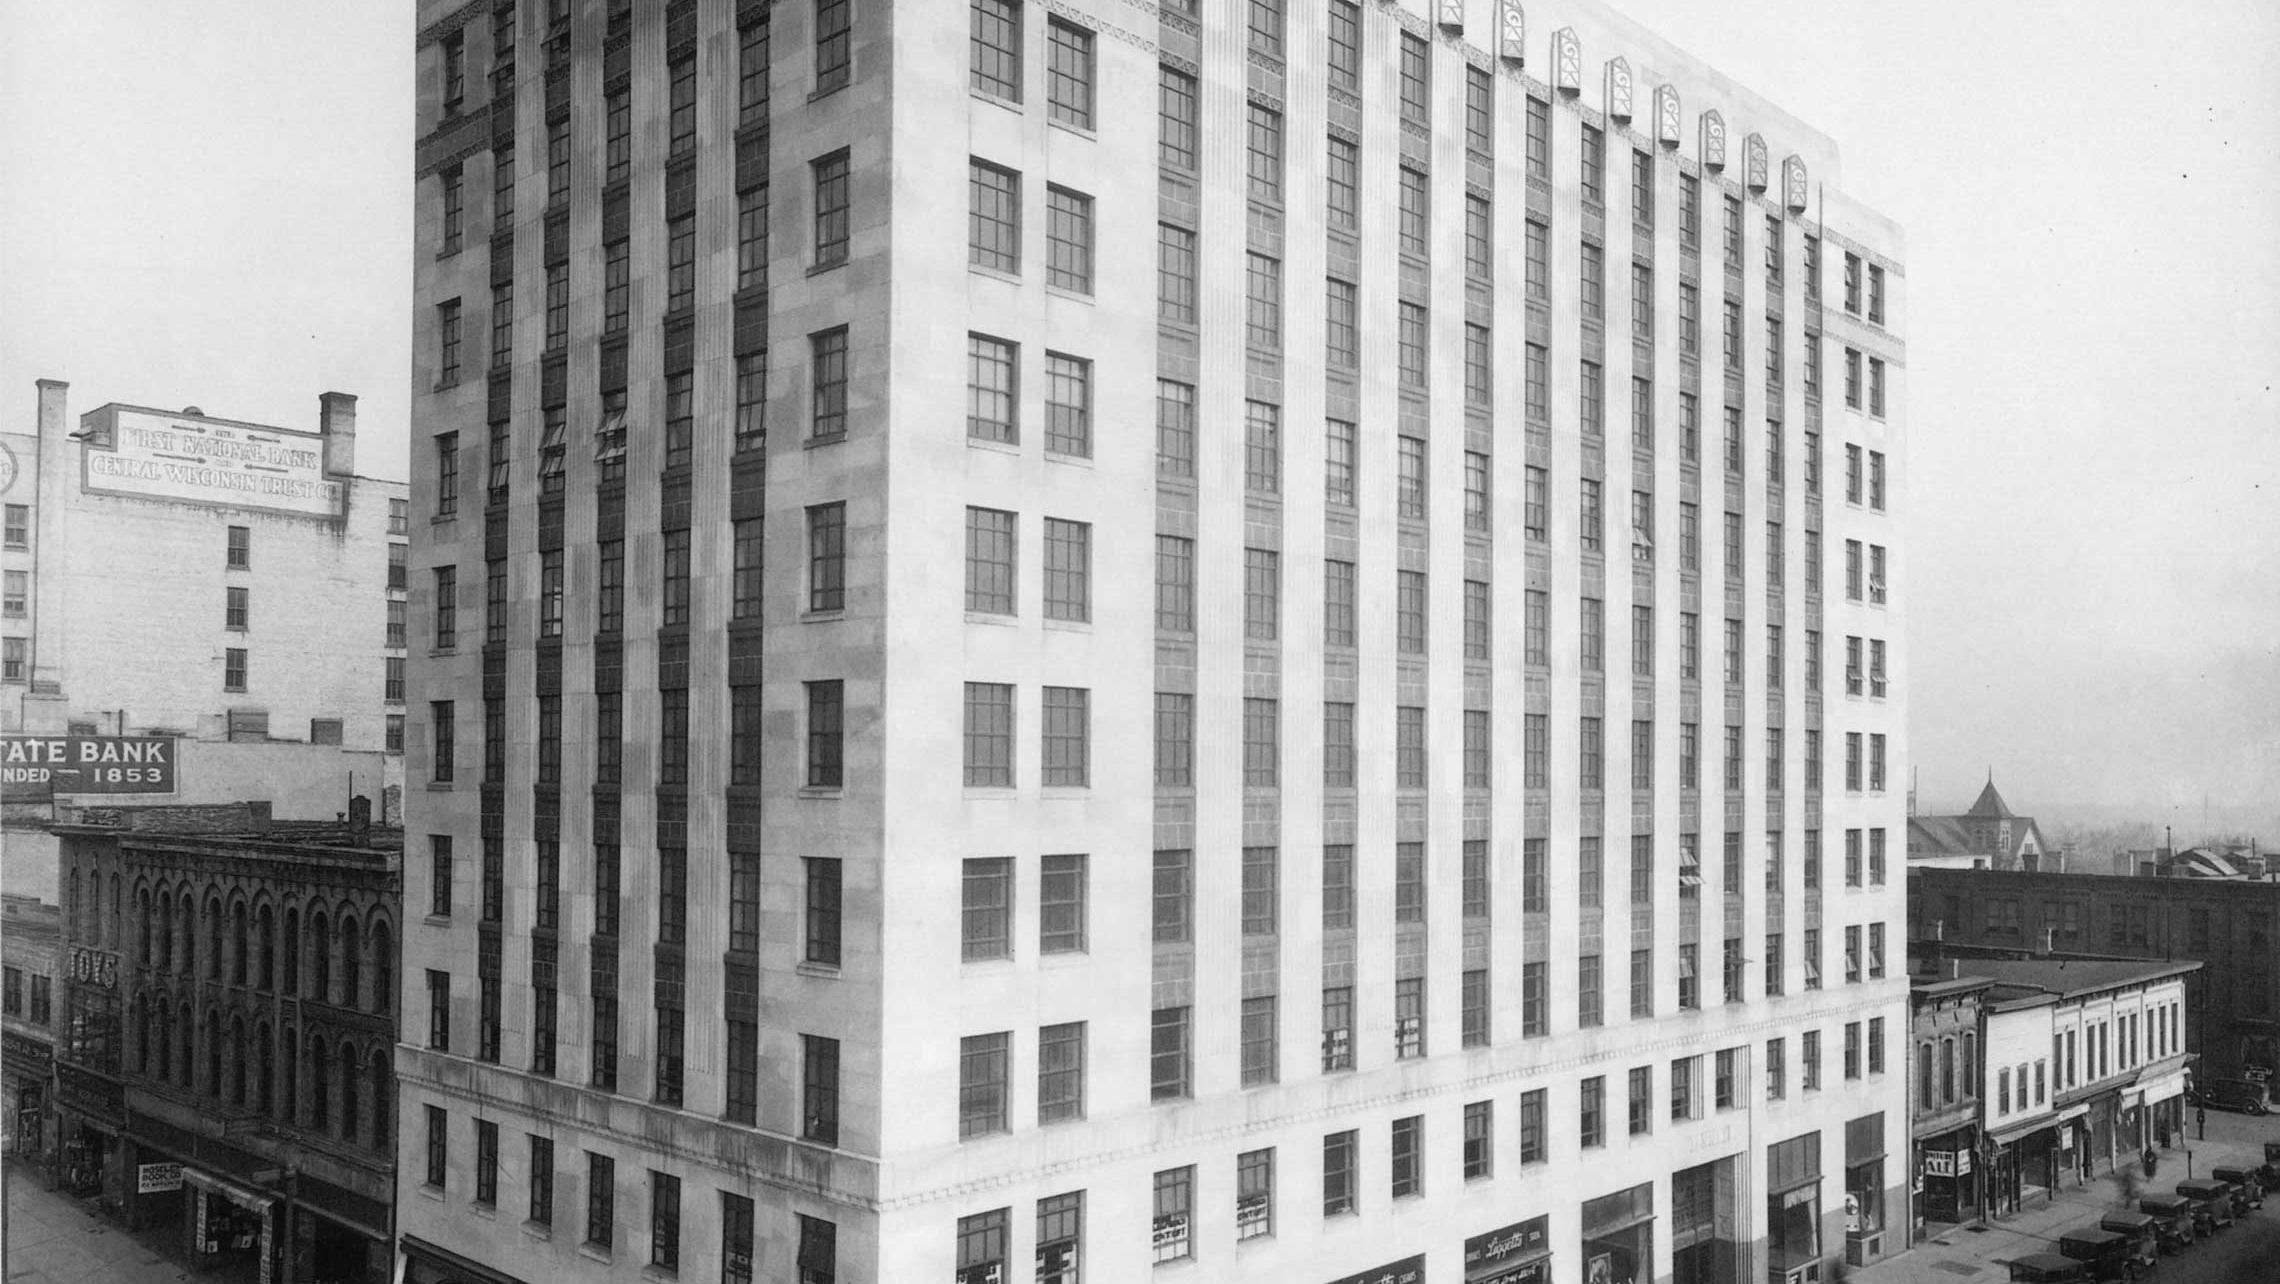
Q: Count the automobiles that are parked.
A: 8